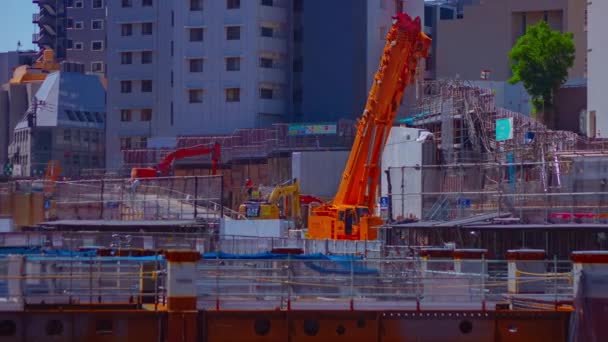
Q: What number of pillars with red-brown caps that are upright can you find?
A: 5